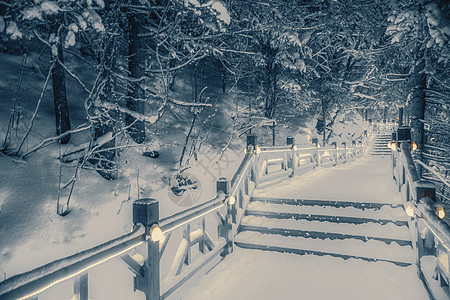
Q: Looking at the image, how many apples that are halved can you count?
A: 0